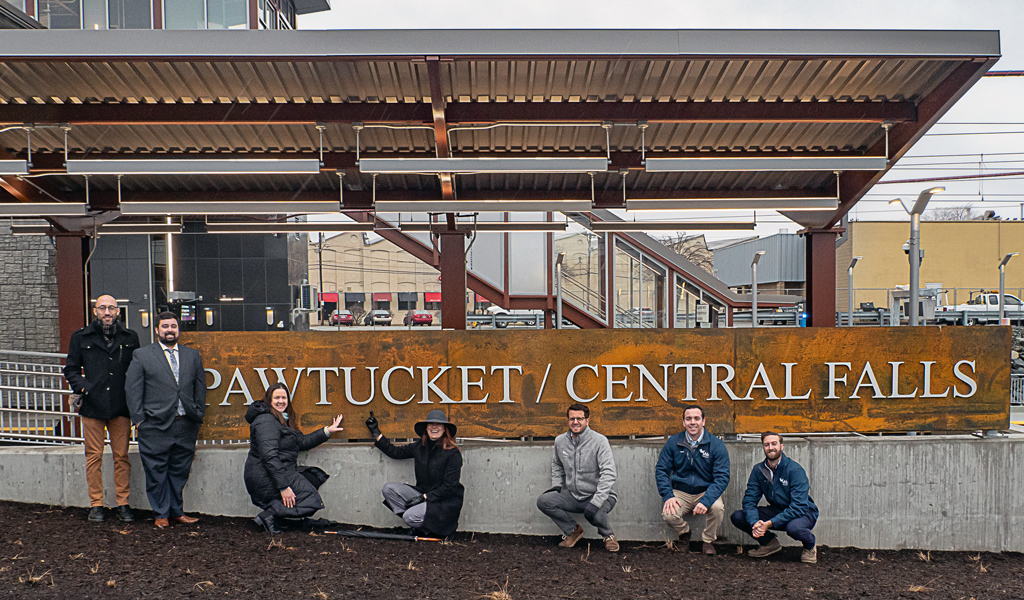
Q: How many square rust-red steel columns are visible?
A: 3